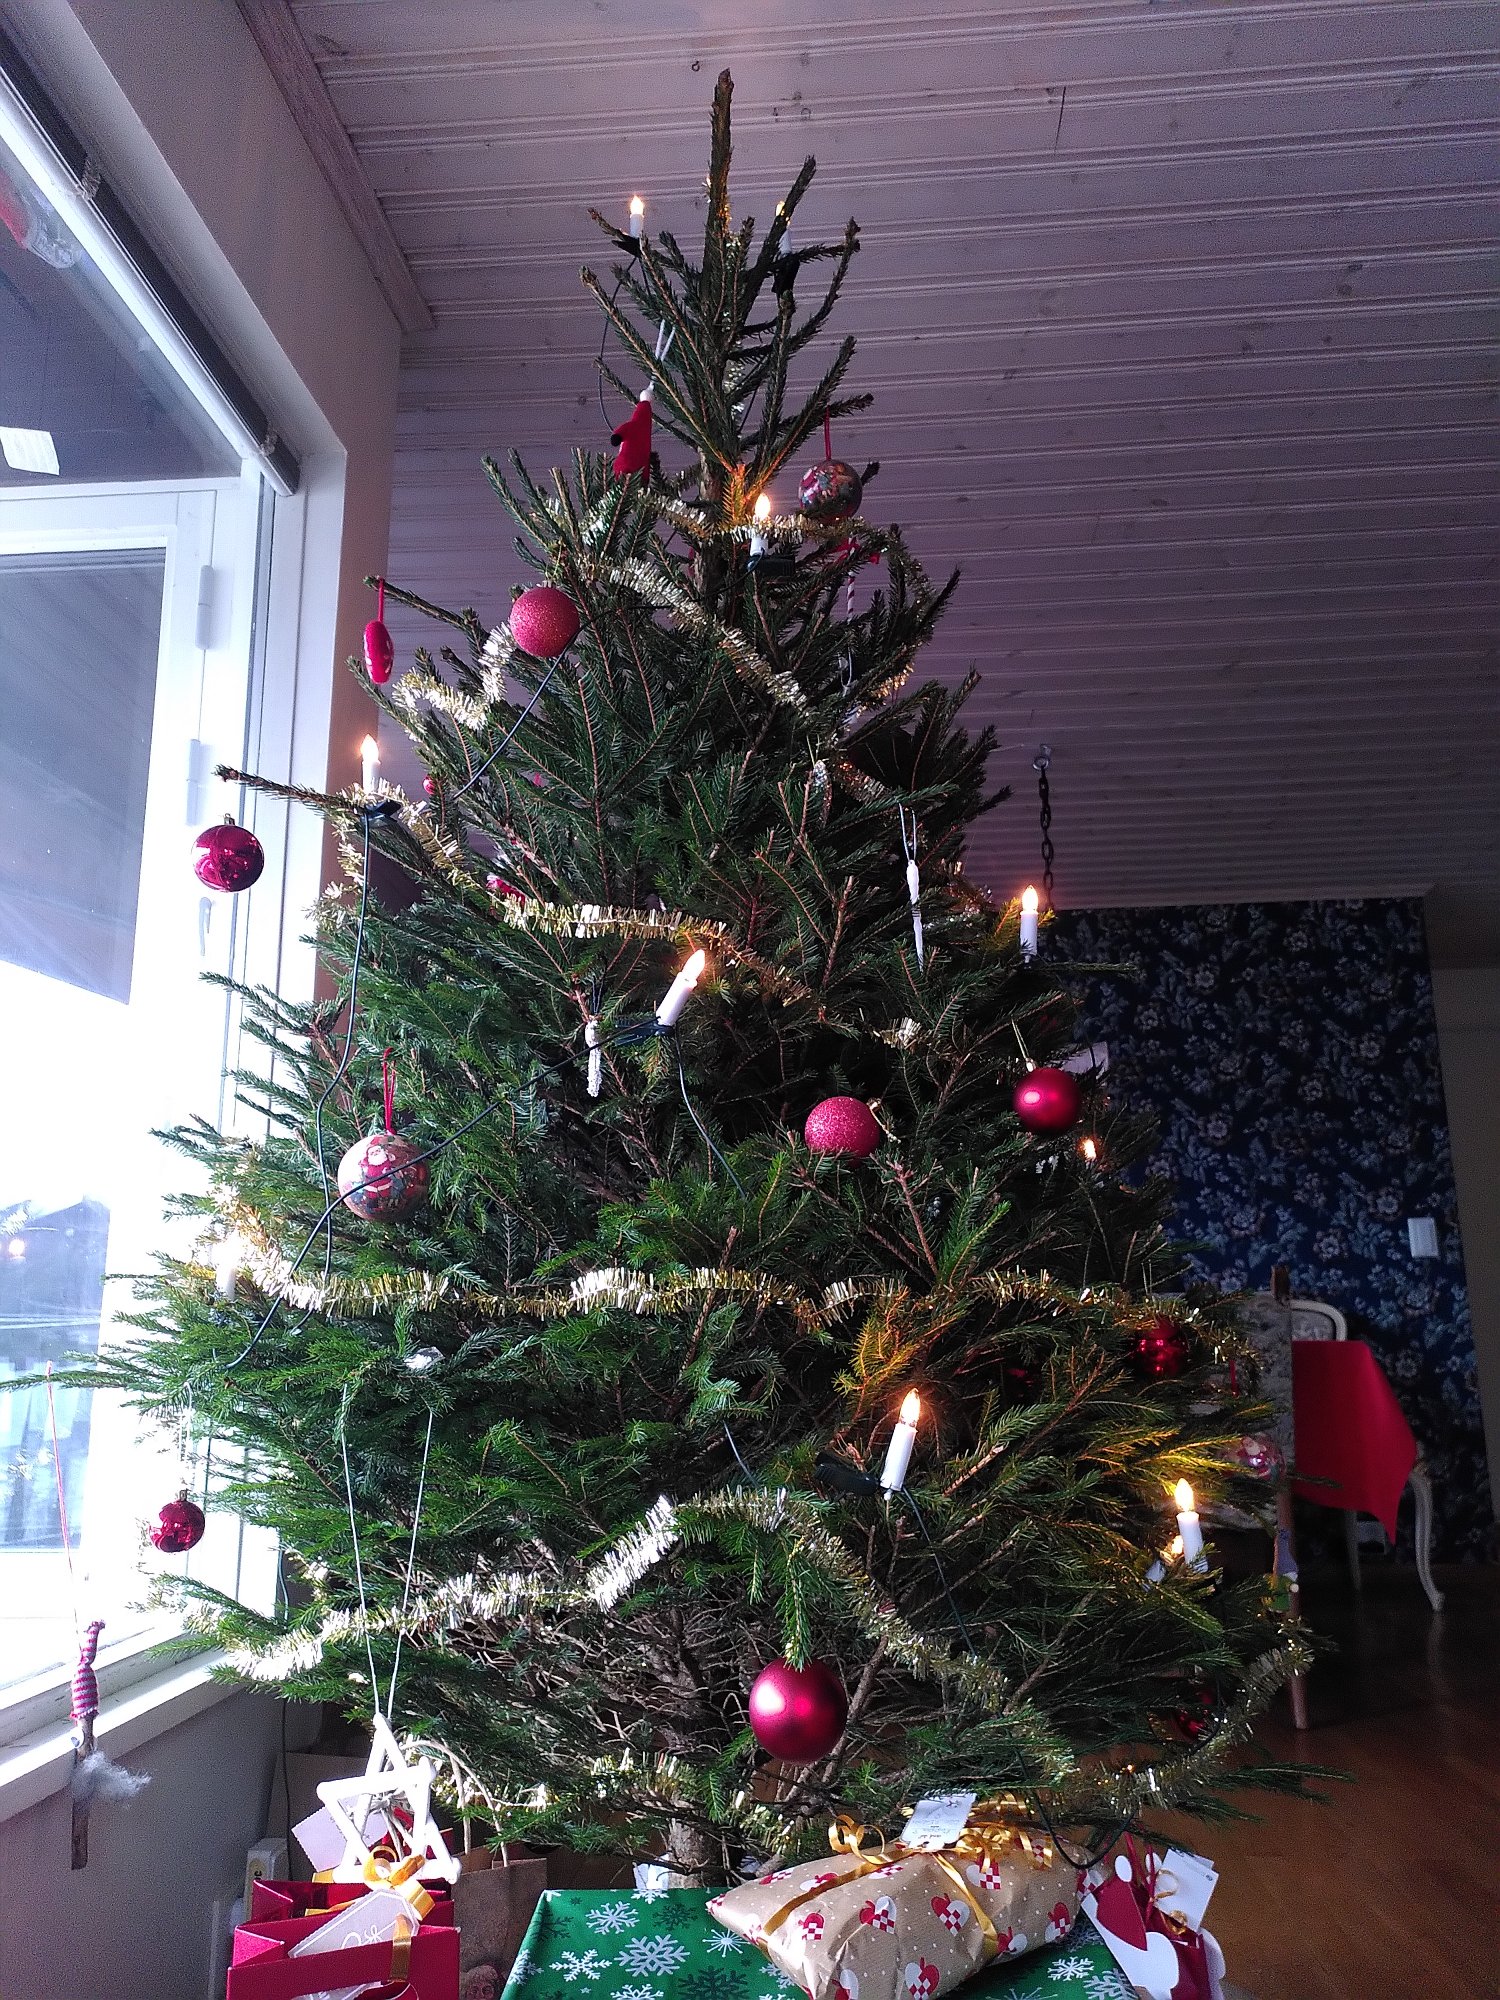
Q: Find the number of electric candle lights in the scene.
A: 11